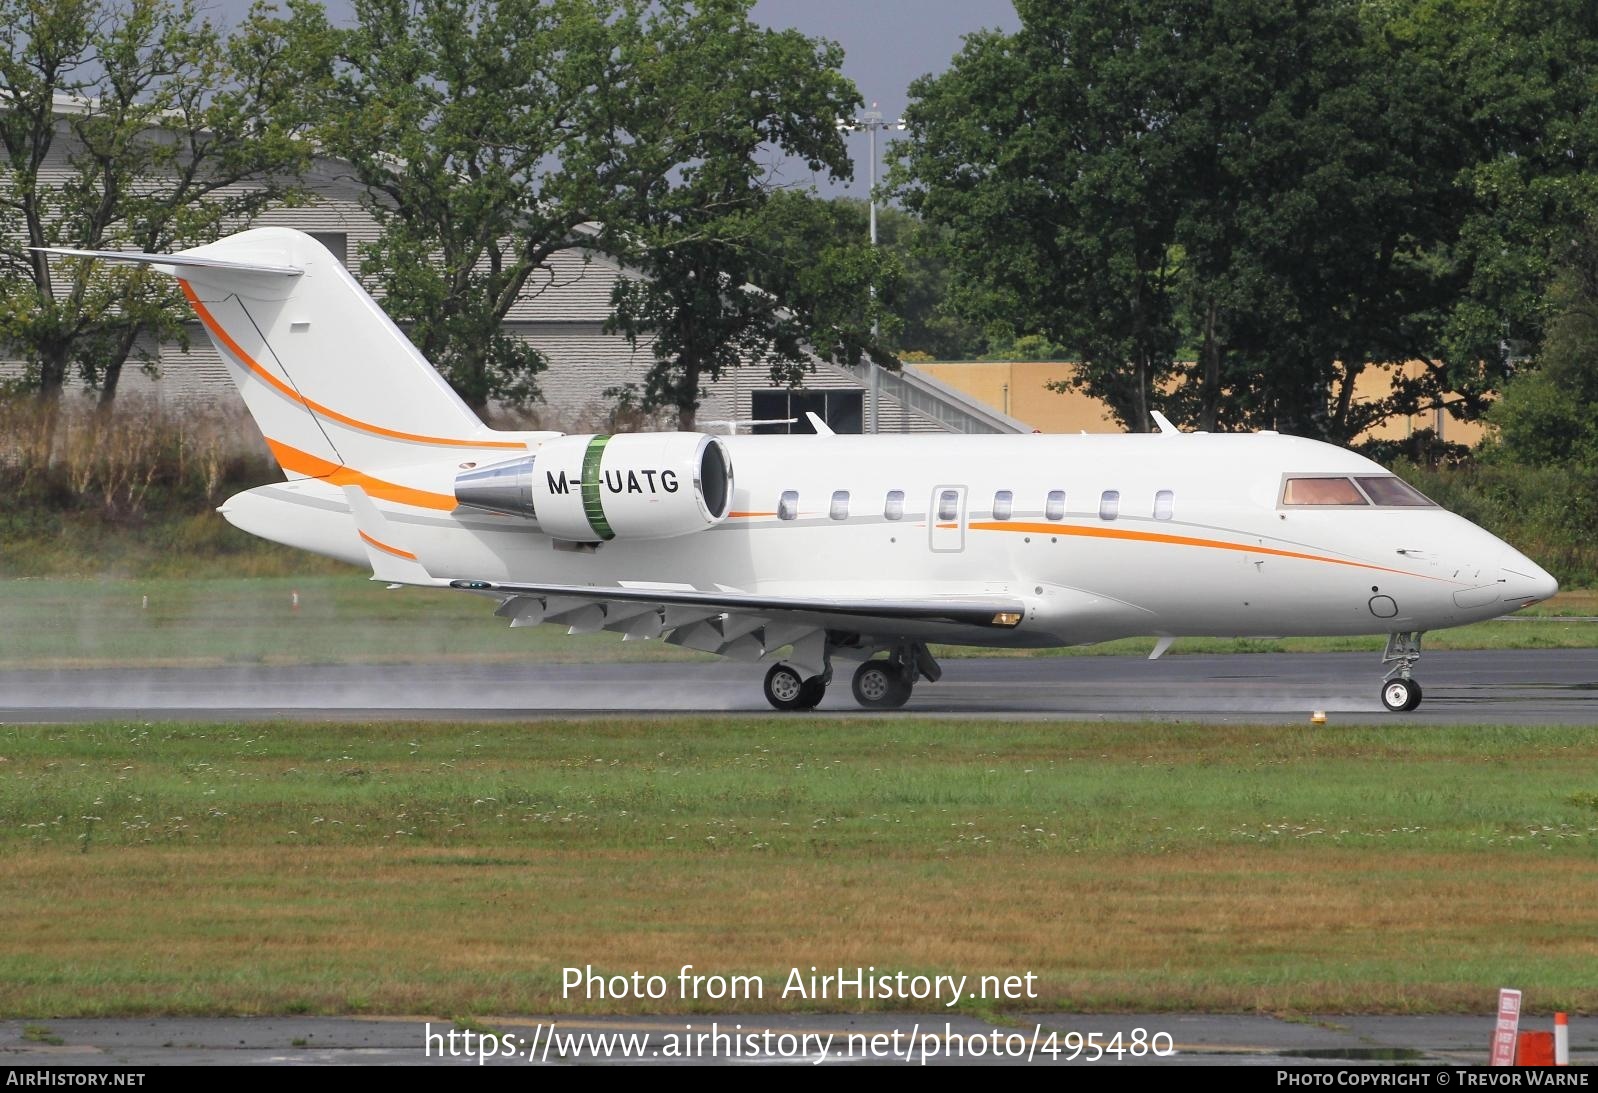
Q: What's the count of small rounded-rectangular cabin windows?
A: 8